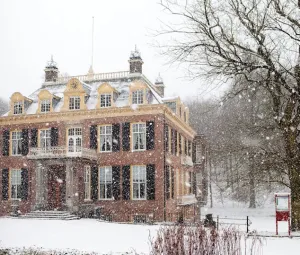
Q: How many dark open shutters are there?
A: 14